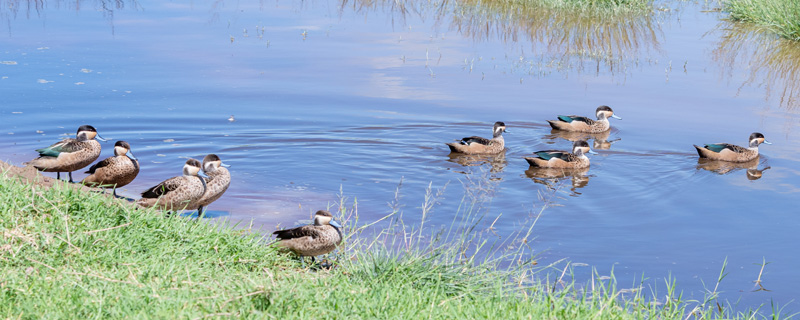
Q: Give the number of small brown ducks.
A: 9